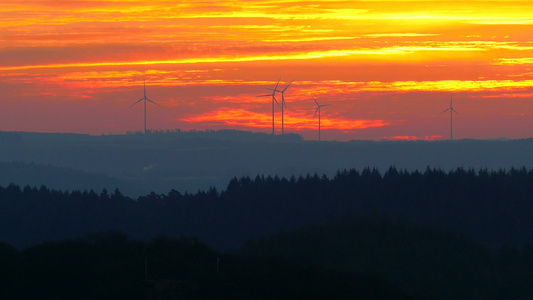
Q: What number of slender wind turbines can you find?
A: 5